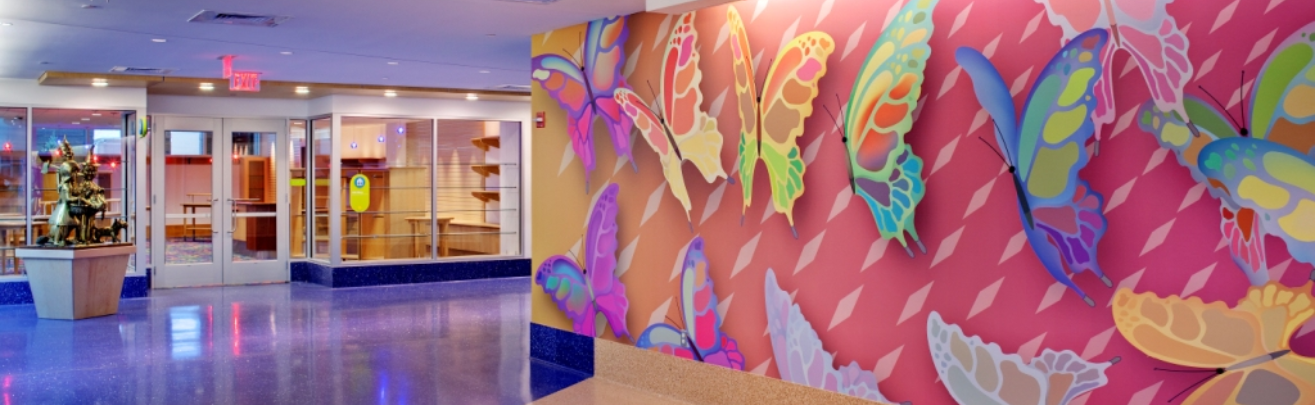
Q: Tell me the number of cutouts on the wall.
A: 13